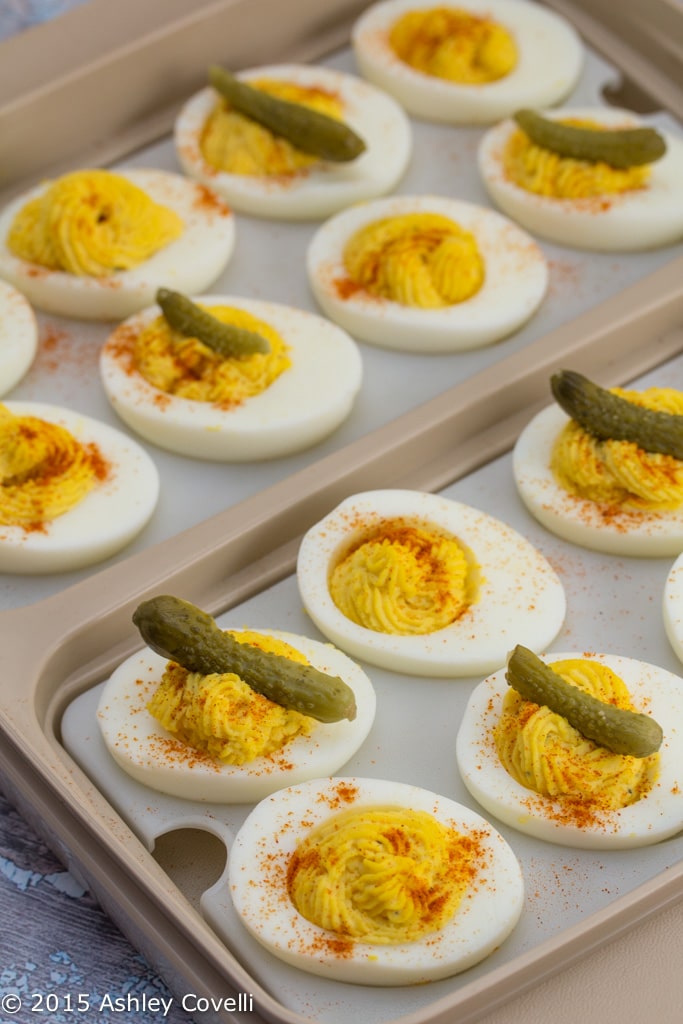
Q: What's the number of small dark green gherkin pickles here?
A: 6